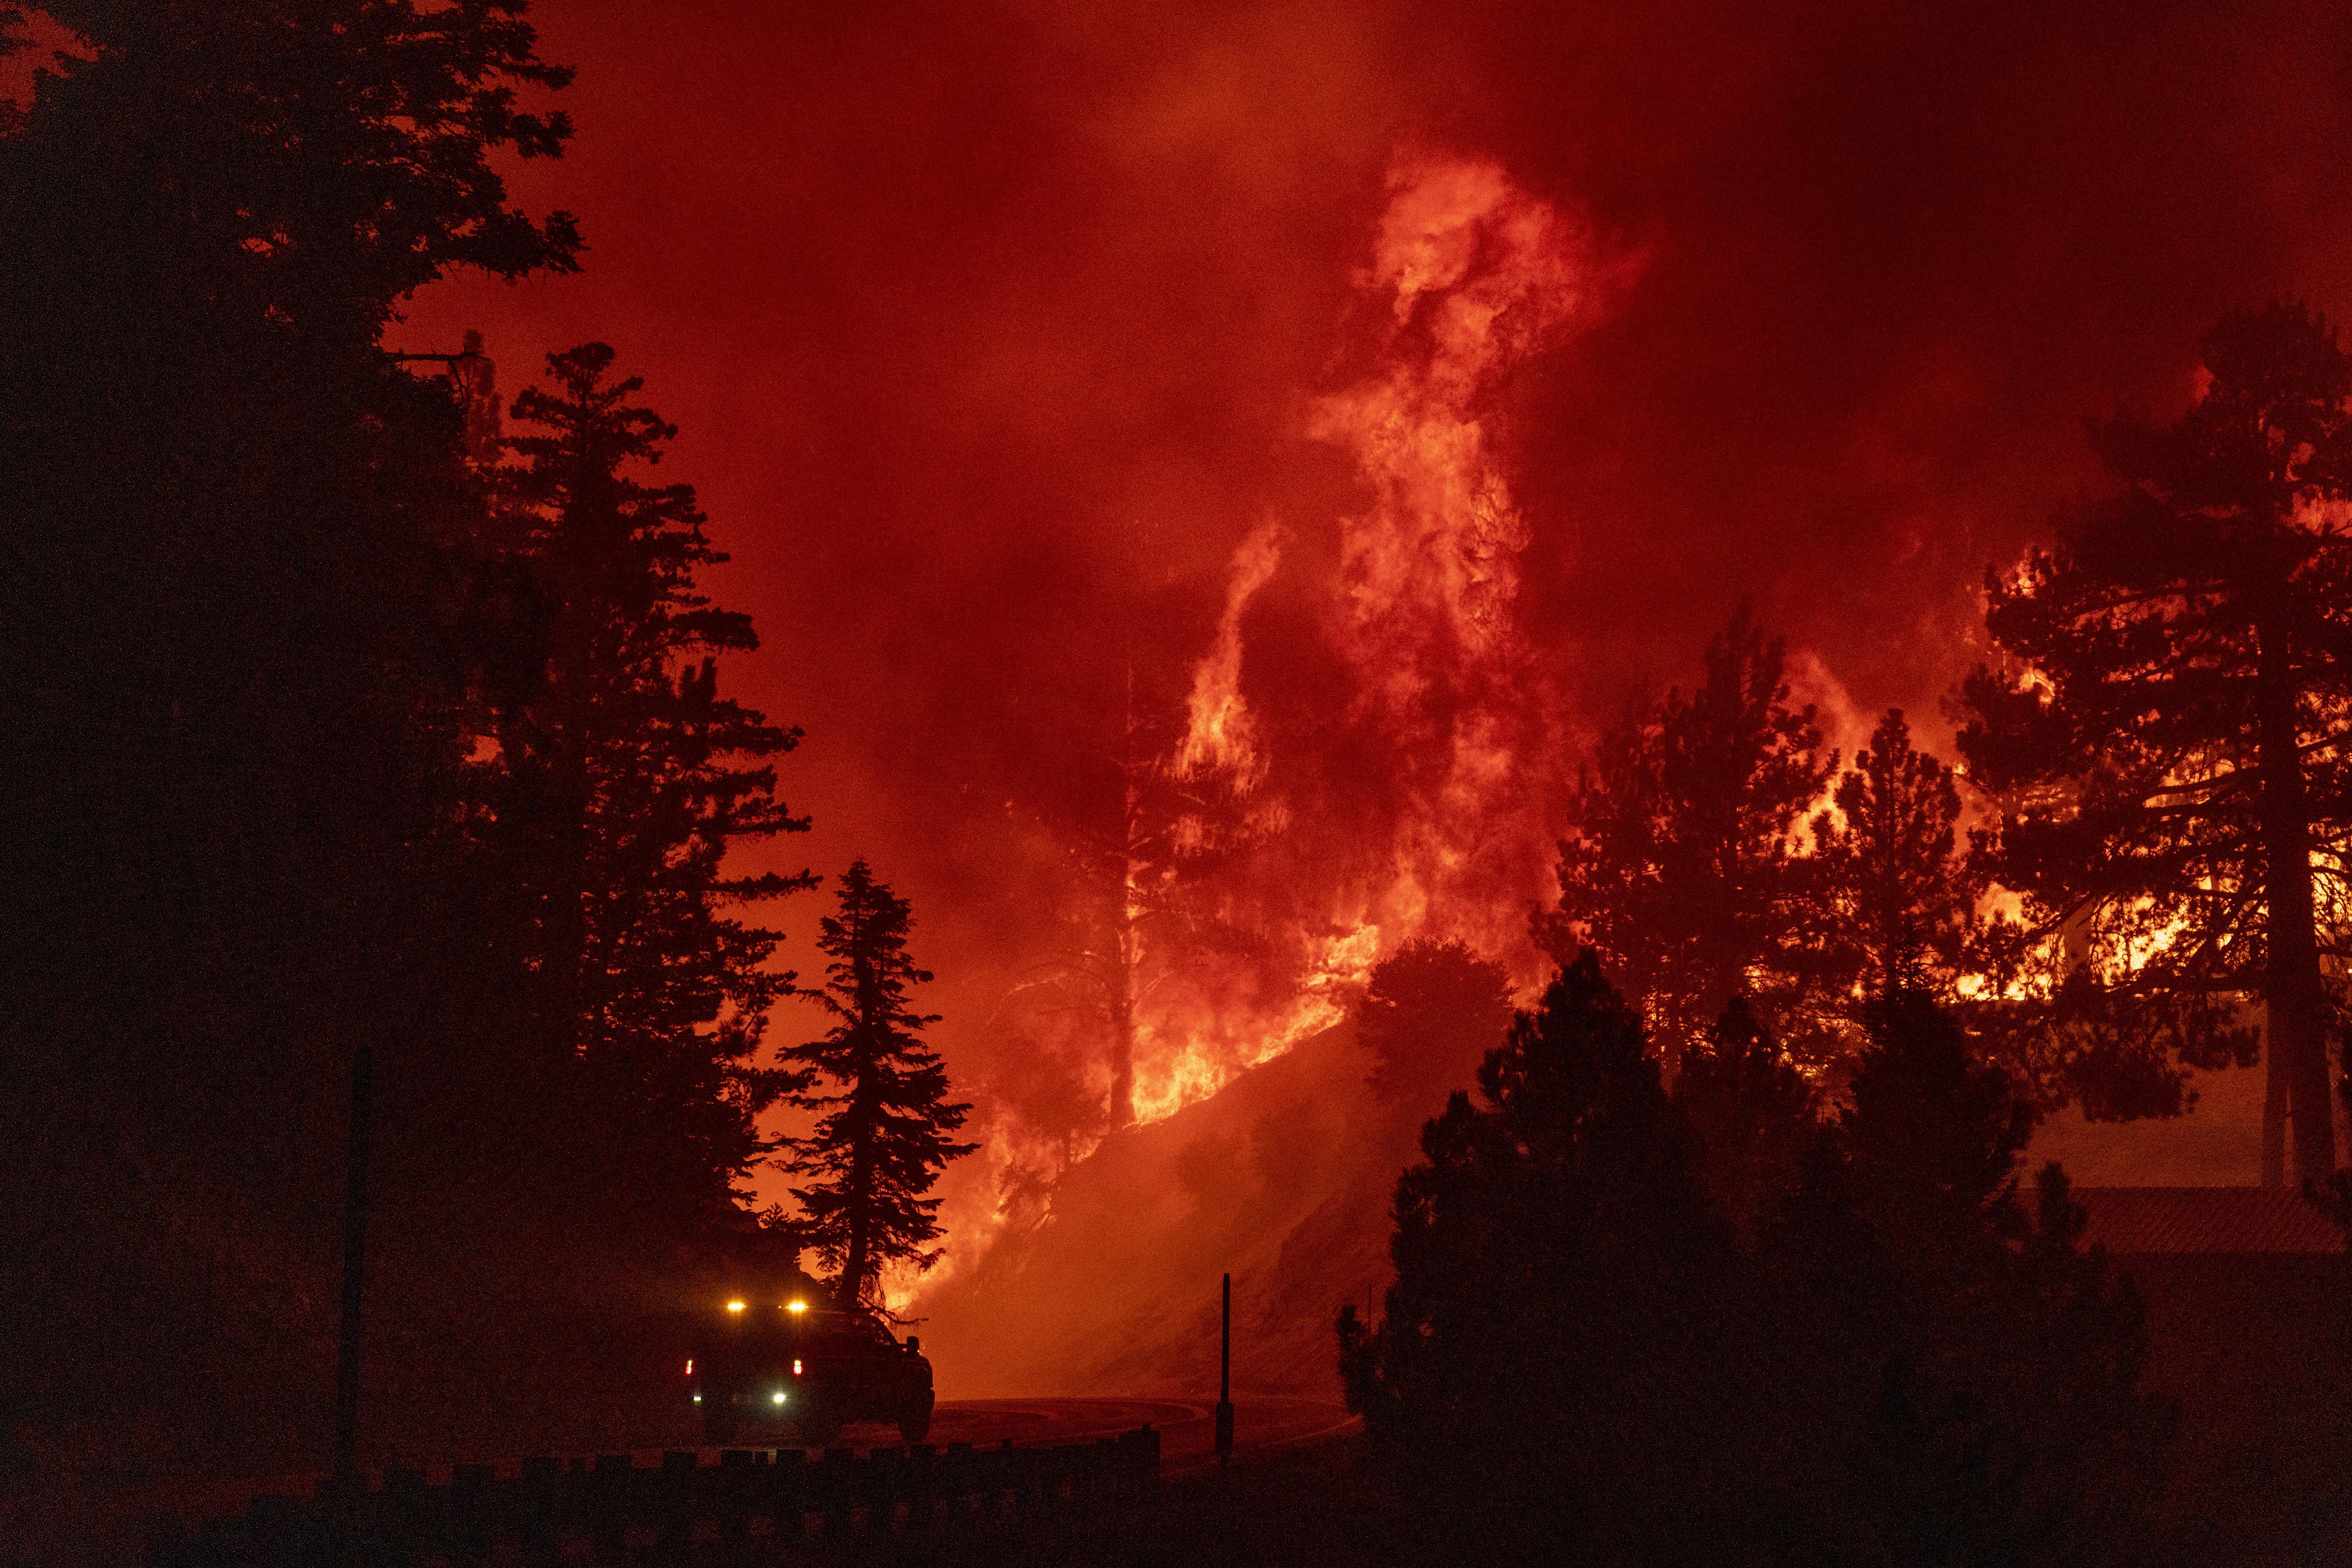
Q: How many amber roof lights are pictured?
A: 2